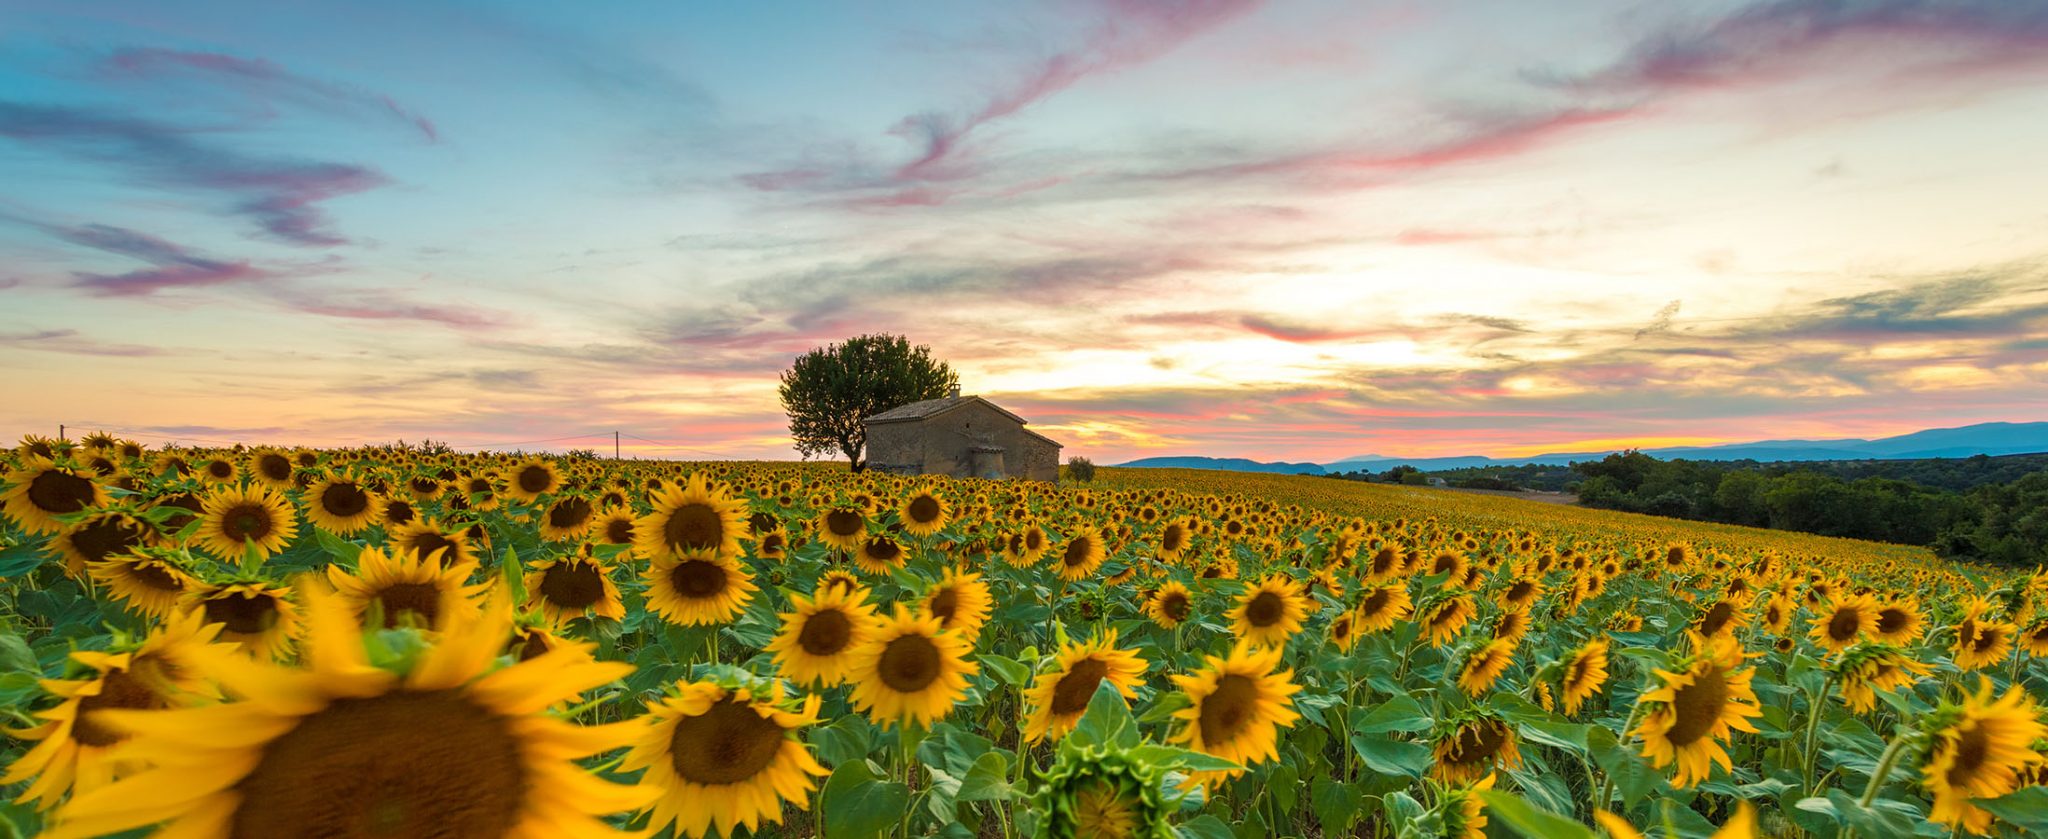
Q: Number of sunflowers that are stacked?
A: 2